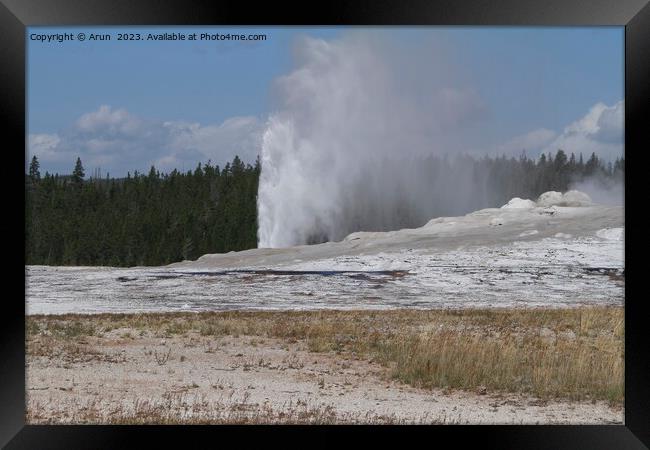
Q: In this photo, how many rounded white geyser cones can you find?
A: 3